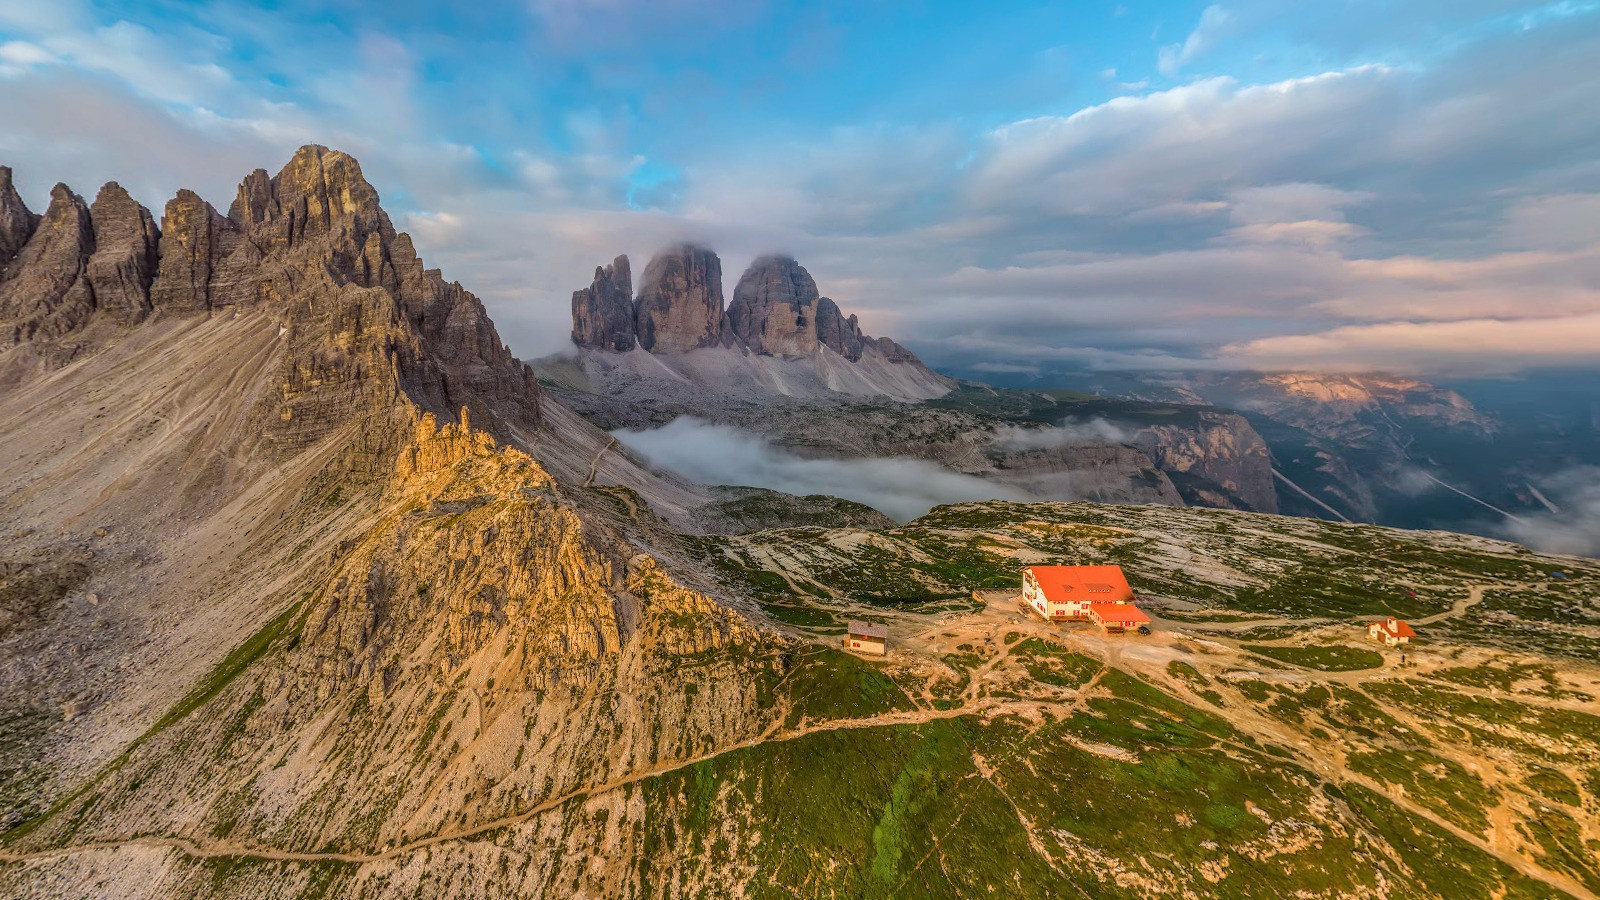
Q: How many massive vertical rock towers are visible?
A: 3